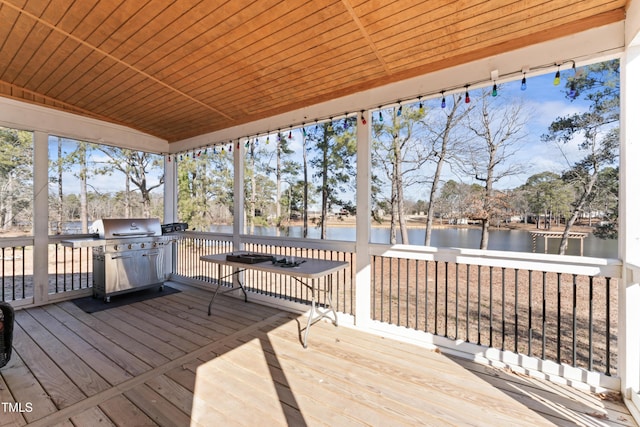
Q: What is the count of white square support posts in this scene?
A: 5